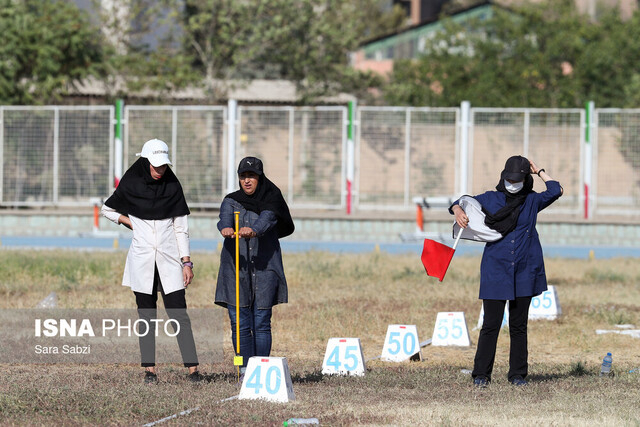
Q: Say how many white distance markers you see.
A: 6